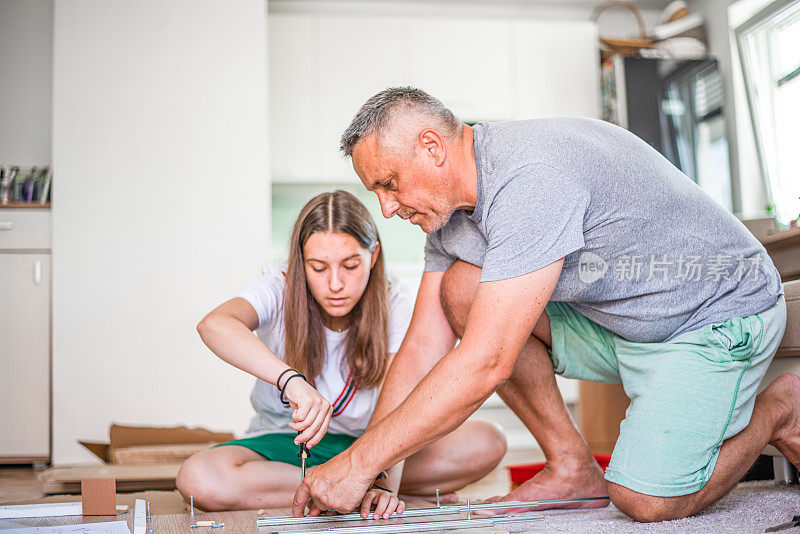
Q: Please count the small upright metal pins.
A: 4